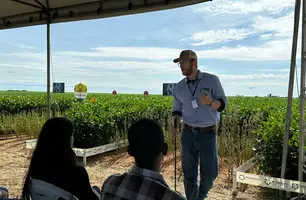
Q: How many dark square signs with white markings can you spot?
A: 2